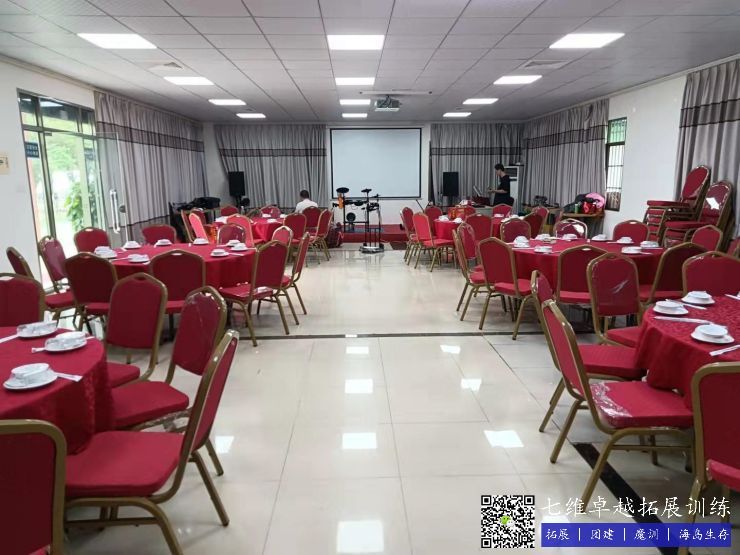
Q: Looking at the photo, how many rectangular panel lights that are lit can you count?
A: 12